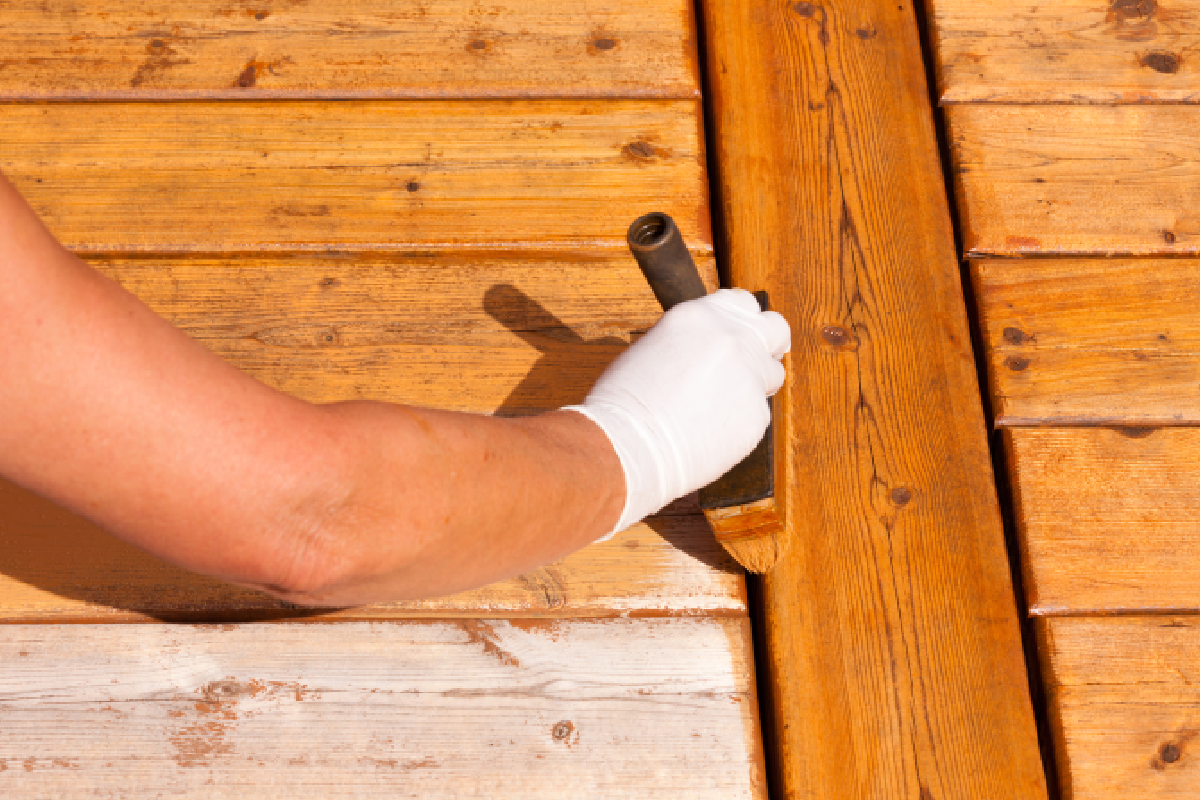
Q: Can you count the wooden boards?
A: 11